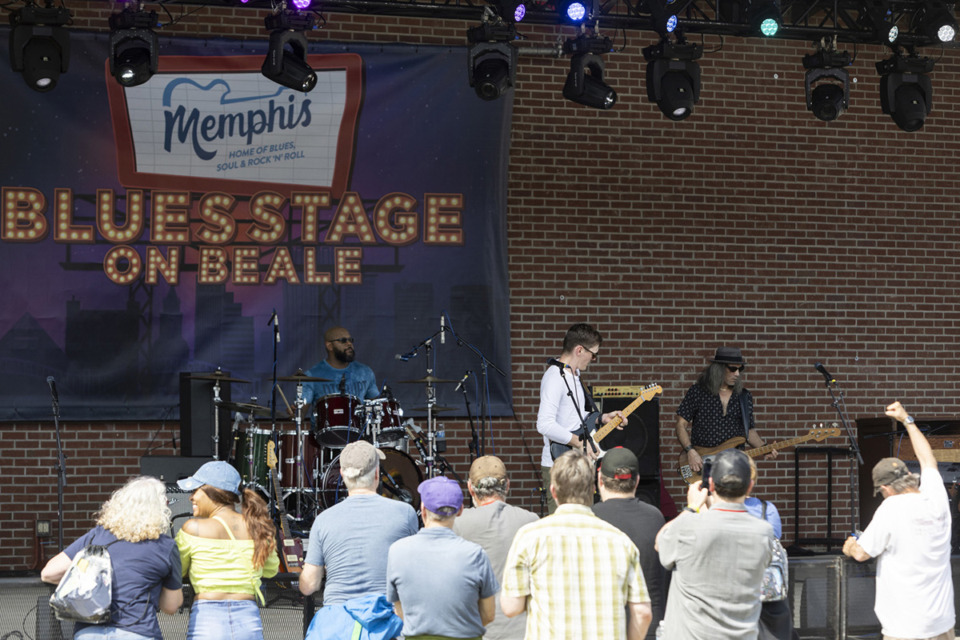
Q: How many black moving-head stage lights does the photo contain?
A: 8